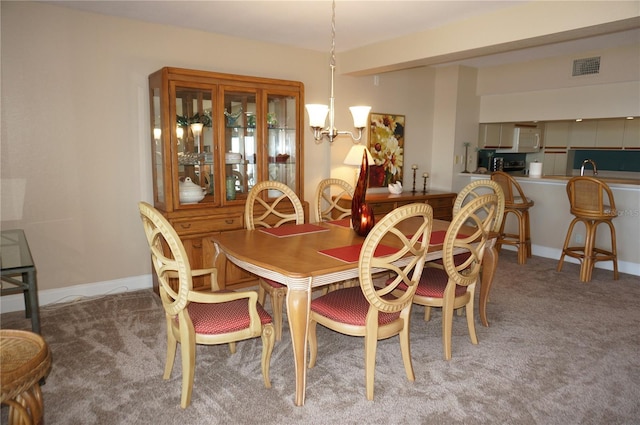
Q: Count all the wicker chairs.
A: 2